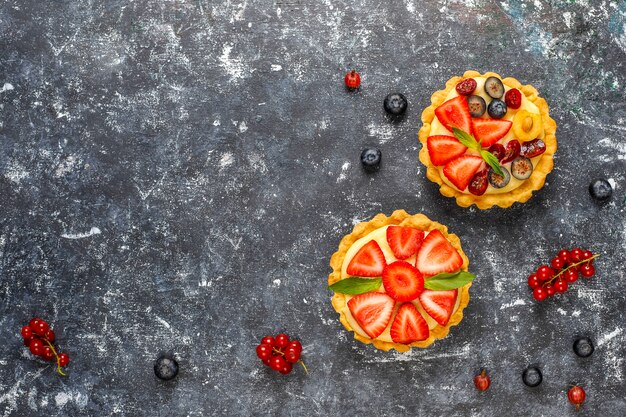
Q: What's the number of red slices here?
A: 11